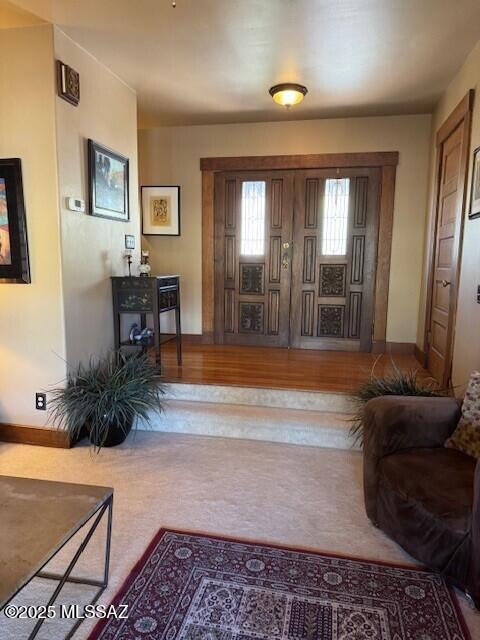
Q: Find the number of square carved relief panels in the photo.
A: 4